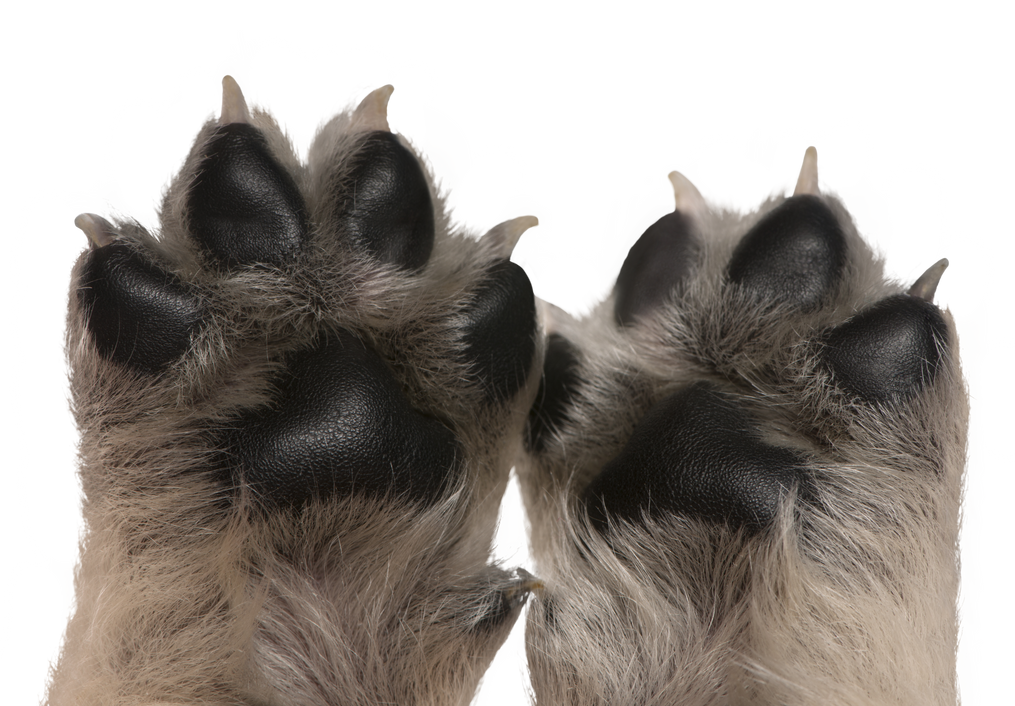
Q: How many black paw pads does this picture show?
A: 10